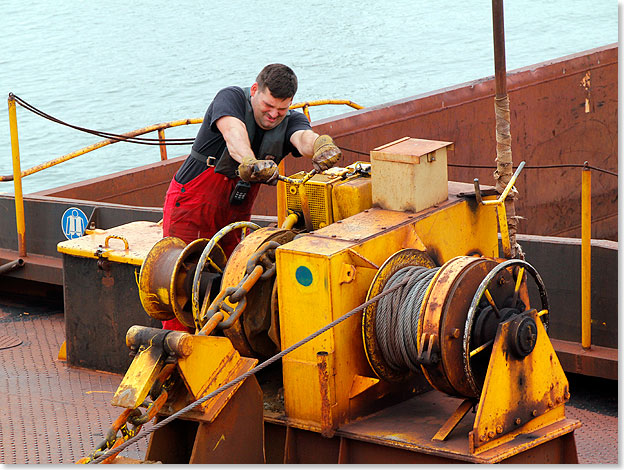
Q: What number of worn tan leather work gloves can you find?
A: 2